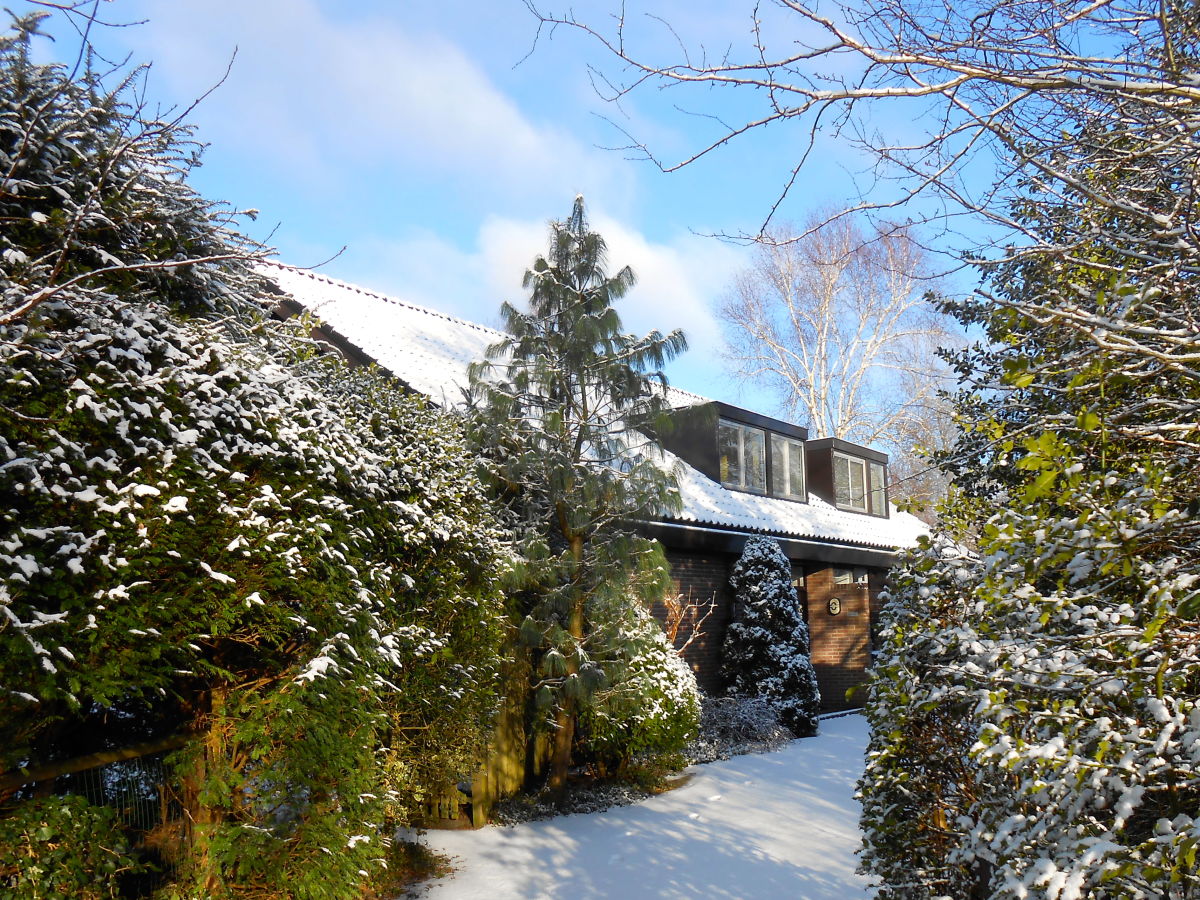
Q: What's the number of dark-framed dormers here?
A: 2